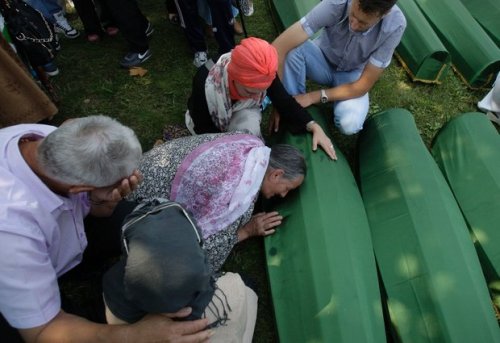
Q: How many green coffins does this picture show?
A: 7